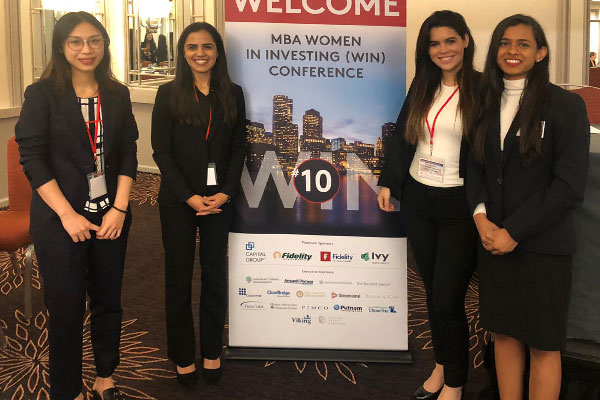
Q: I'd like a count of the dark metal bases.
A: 1